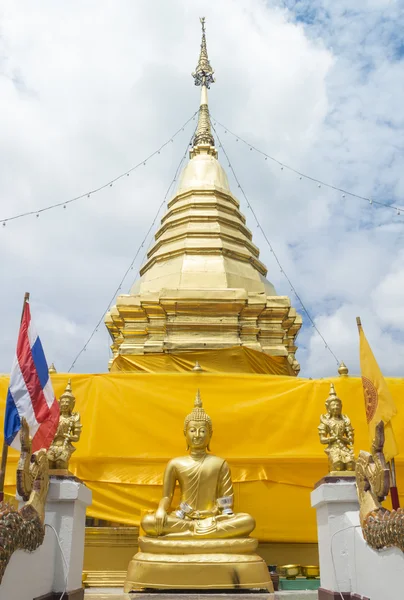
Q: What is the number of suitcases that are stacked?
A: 0